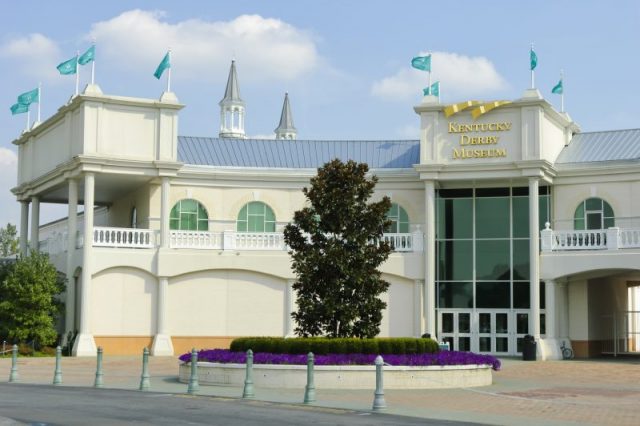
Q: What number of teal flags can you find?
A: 9